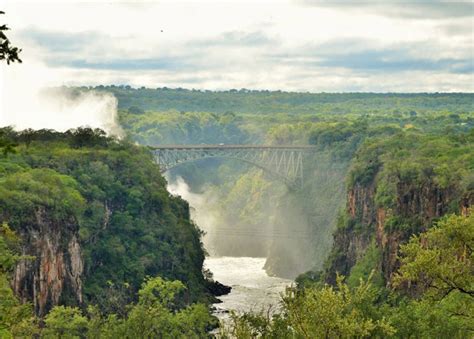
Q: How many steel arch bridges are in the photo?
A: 1